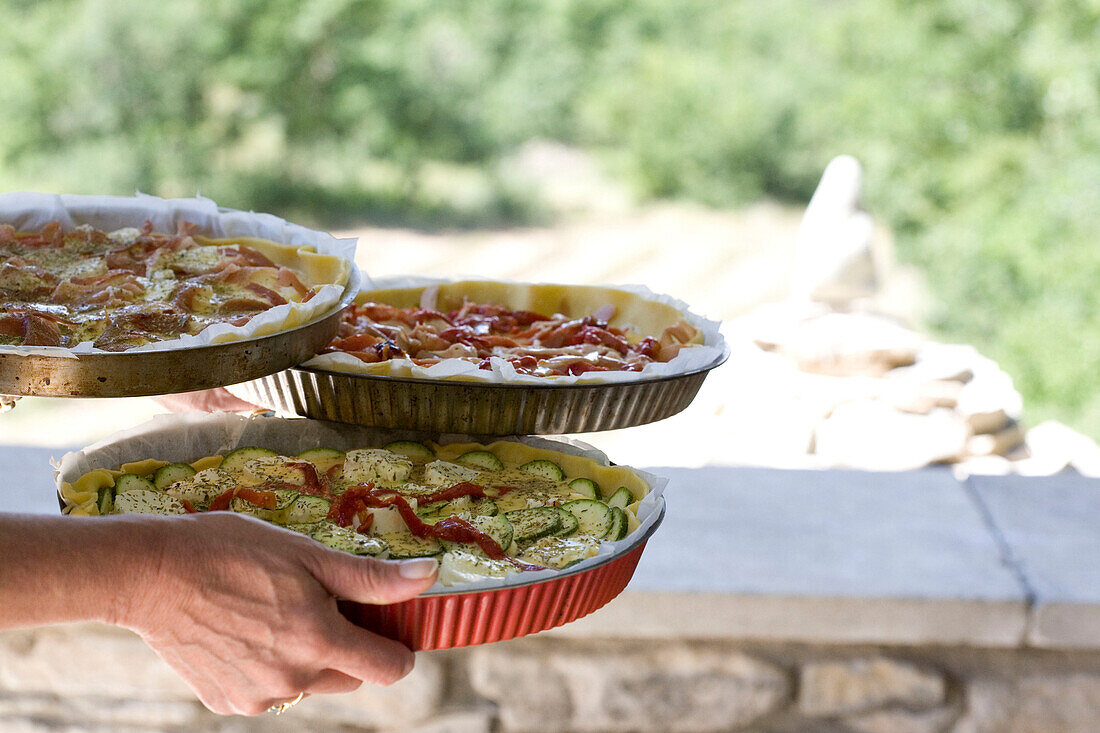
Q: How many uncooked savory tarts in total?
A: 3